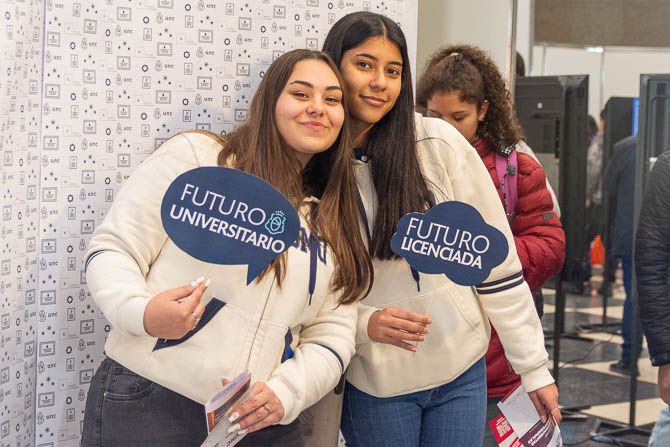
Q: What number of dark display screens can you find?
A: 3